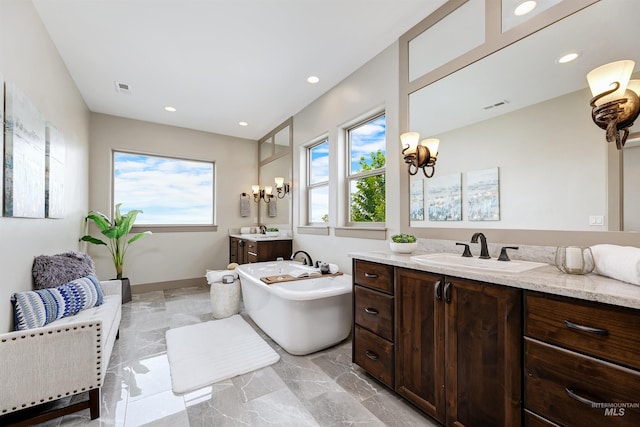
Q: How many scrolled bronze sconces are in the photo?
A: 4